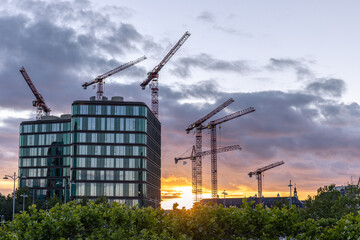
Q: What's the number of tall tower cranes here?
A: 7